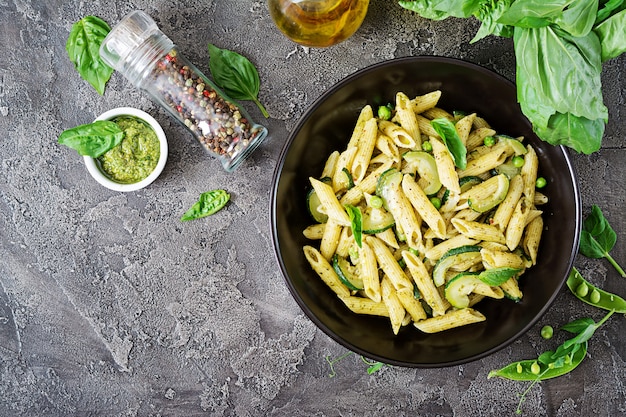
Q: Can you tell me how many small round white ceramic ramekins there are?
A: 1